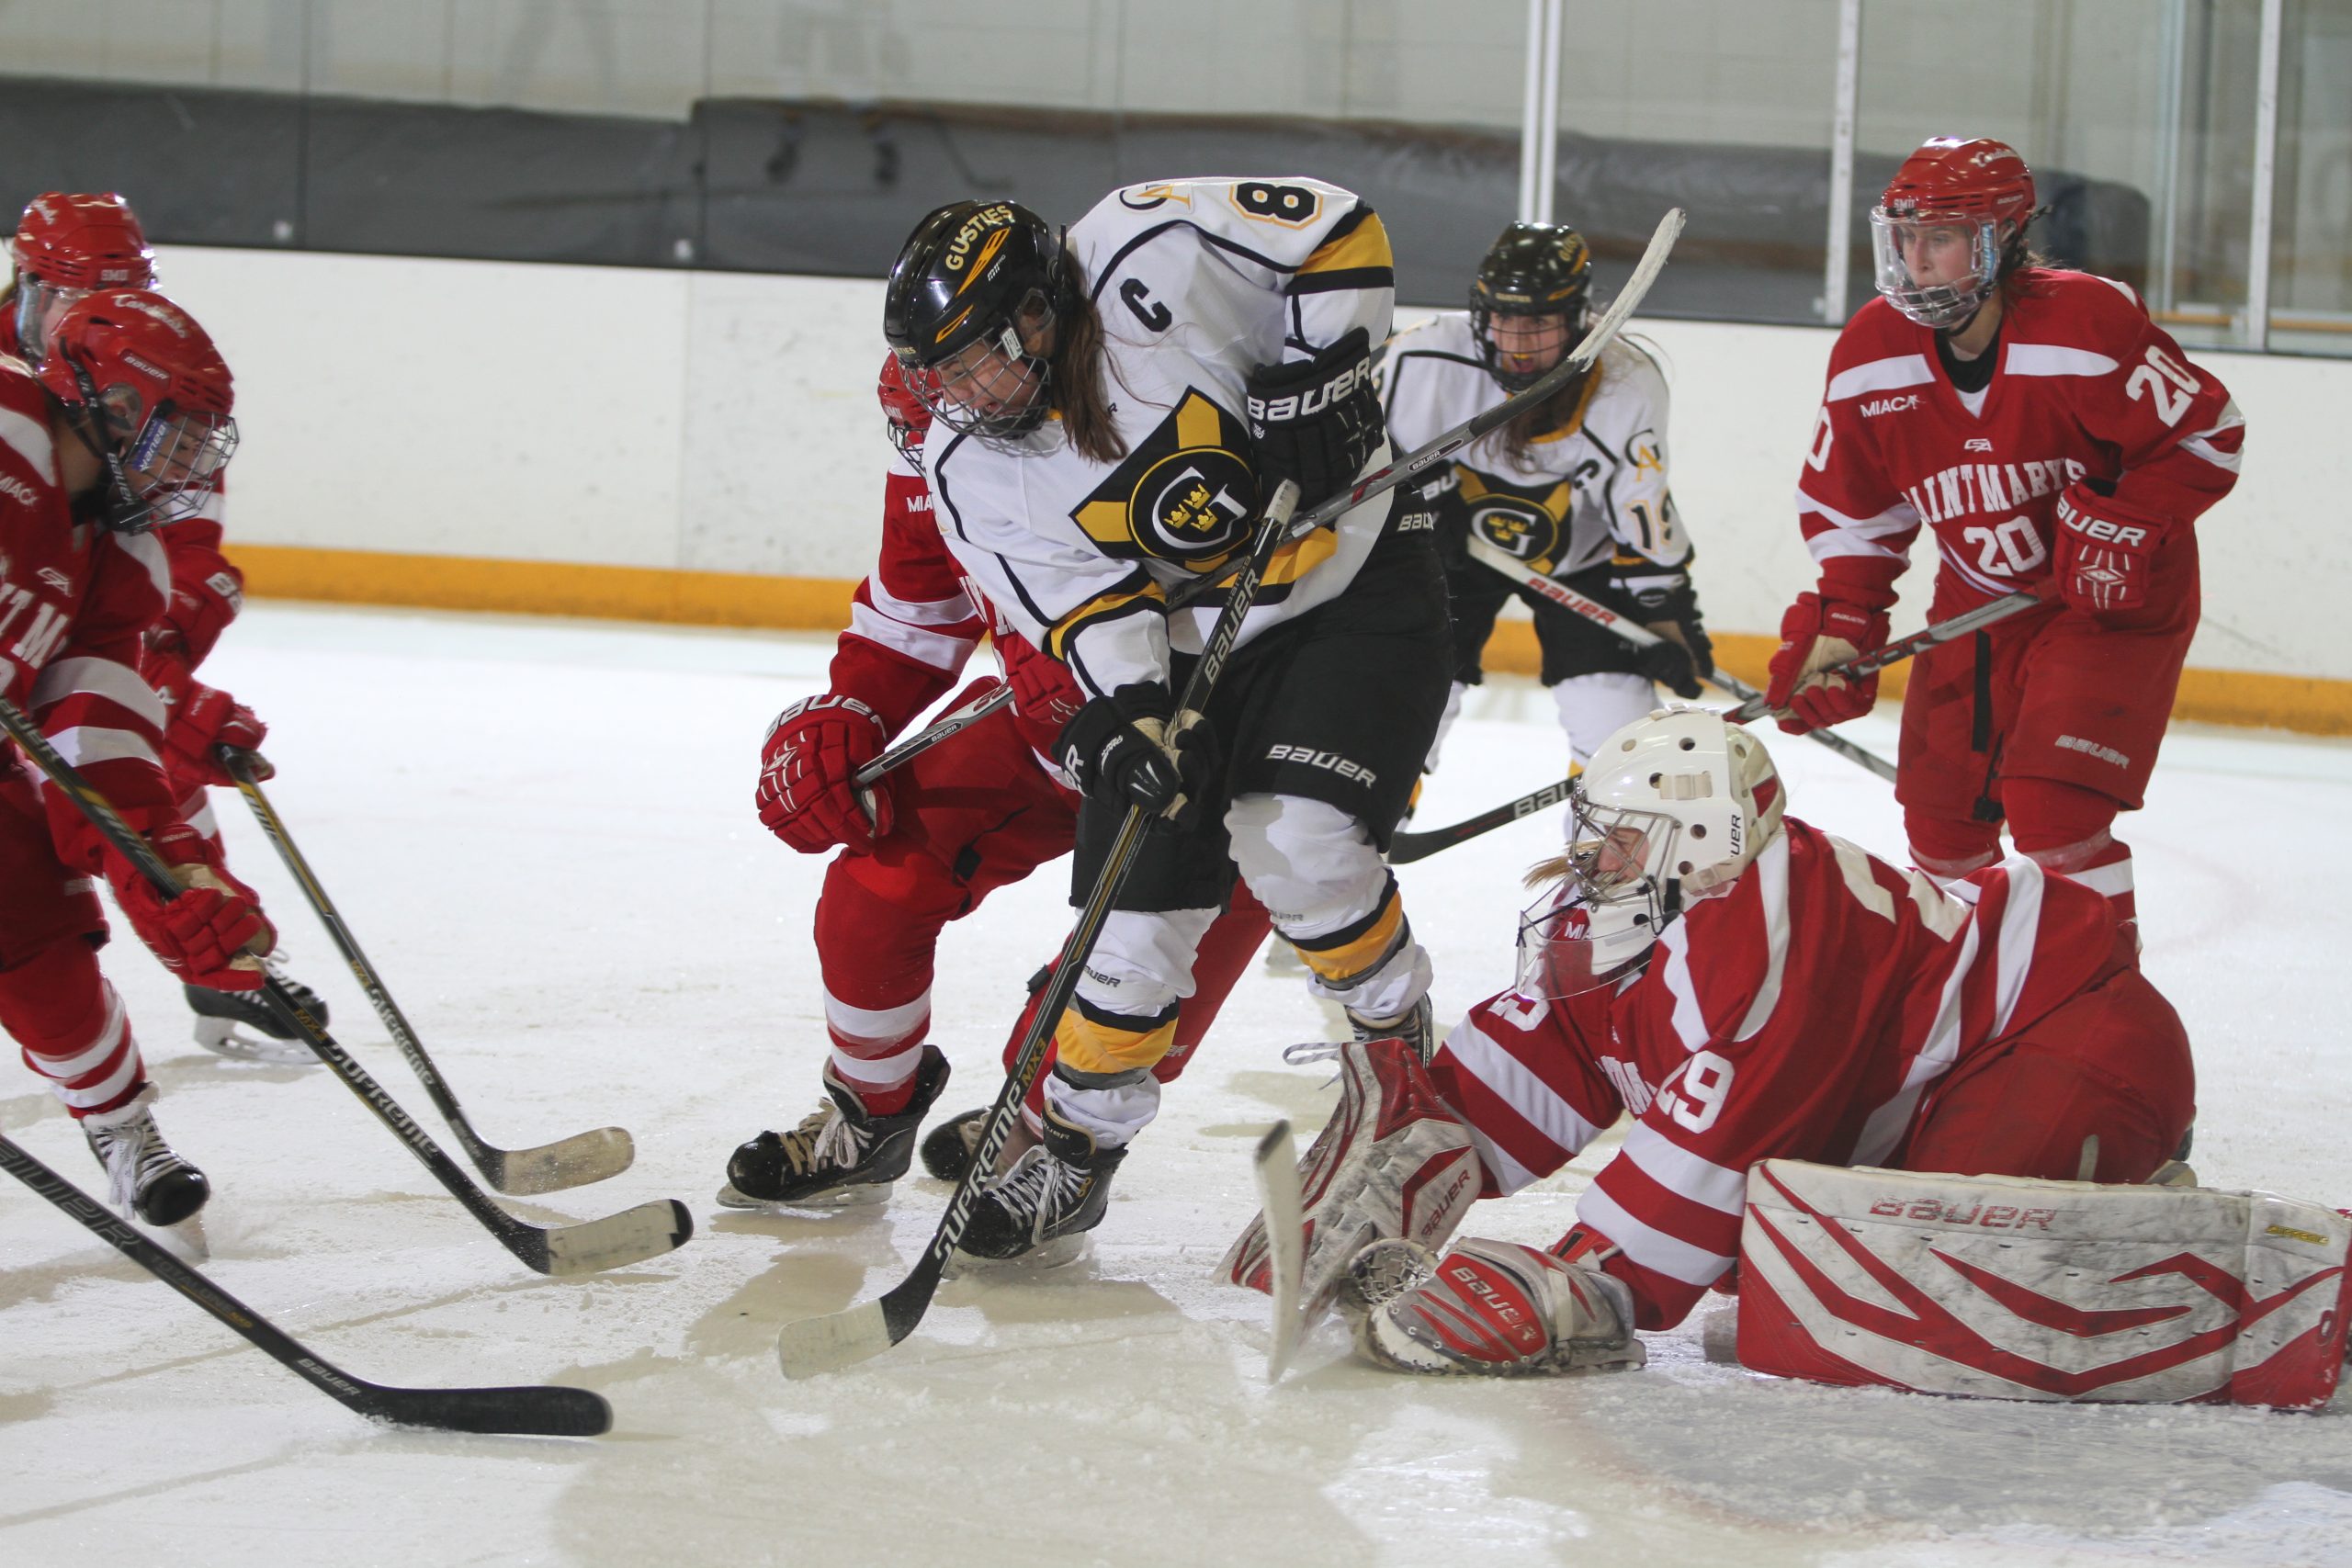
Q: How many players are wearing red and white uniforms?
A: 5